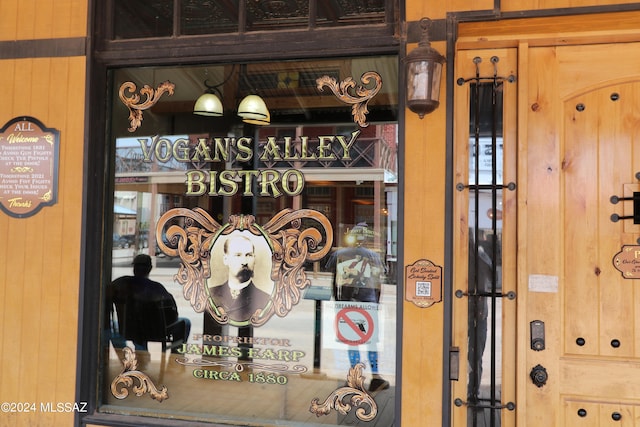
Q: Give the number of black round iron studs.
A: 6